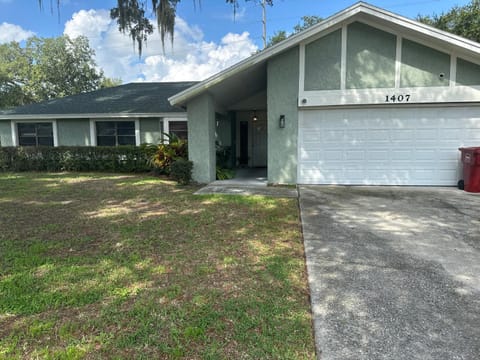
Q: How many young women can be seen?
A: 0